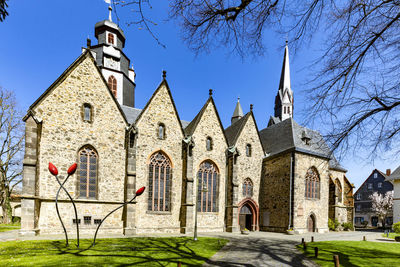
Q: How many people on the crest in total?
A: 0